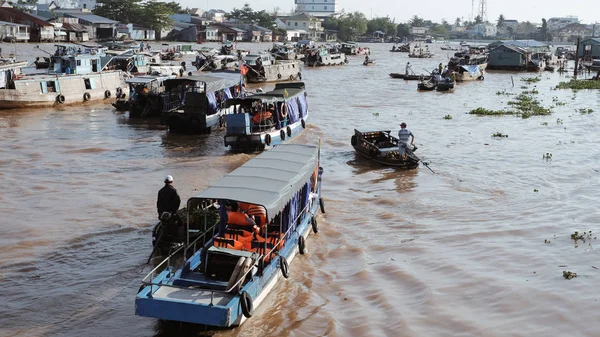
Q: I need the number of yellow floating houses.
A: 0